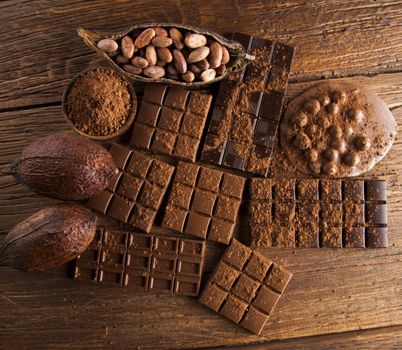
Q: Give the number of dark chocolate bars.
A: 2